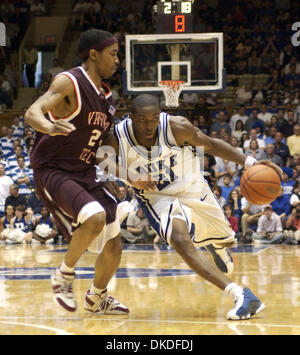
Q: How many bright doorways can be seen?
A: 1